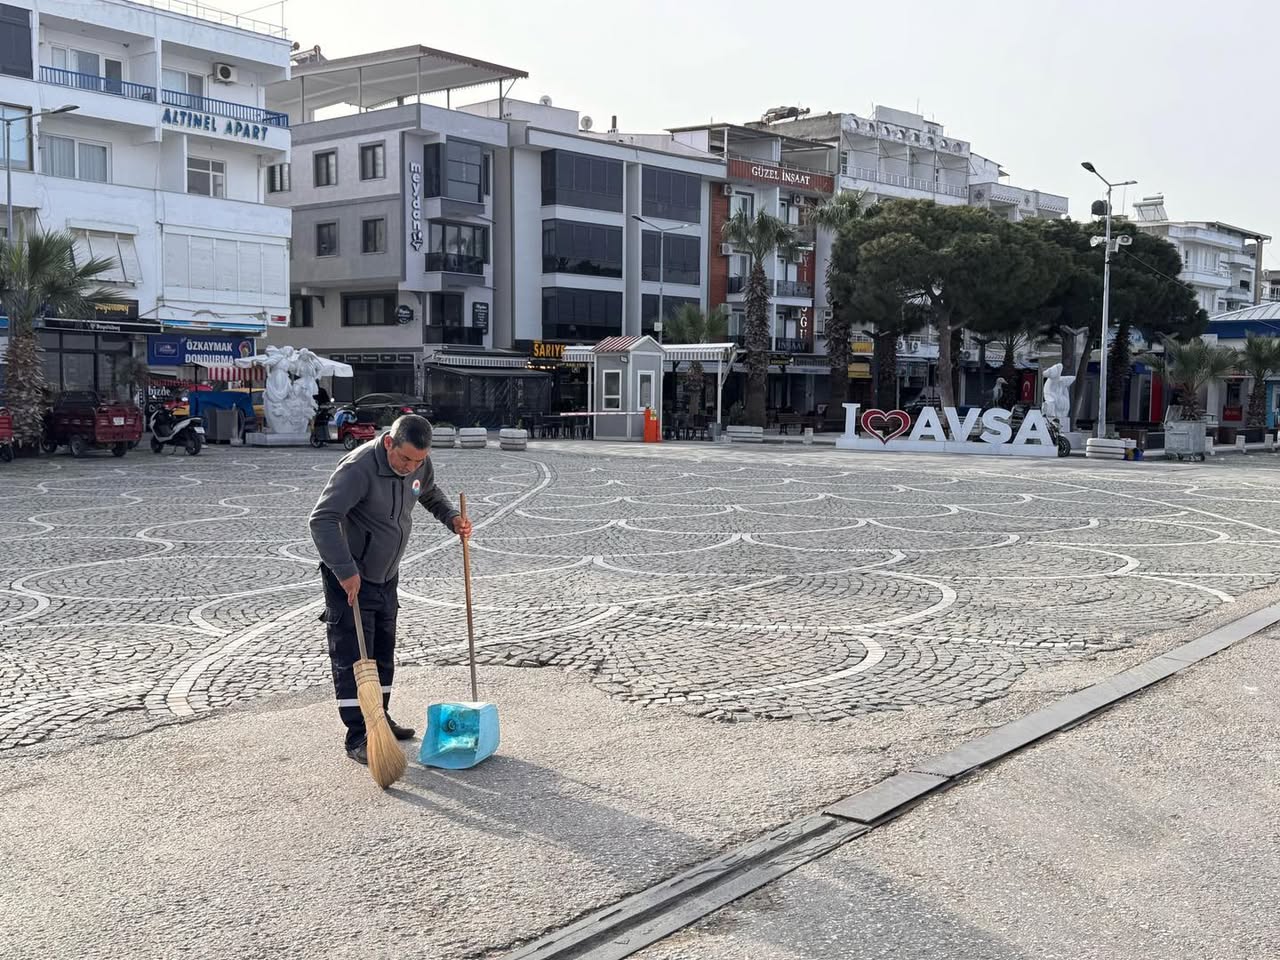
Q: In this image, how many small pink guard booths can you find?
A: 0